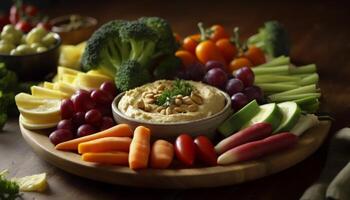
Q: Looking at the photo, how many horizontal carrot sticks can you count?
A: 3